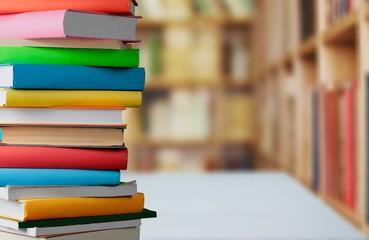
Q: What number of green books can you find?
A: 2